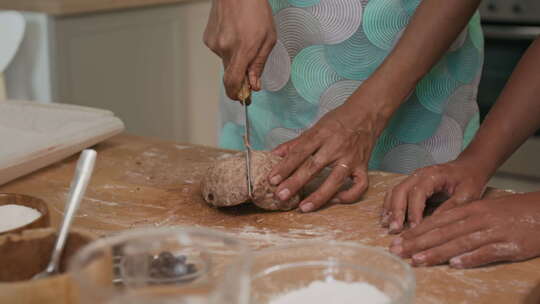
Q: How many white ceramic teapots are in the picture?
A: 0